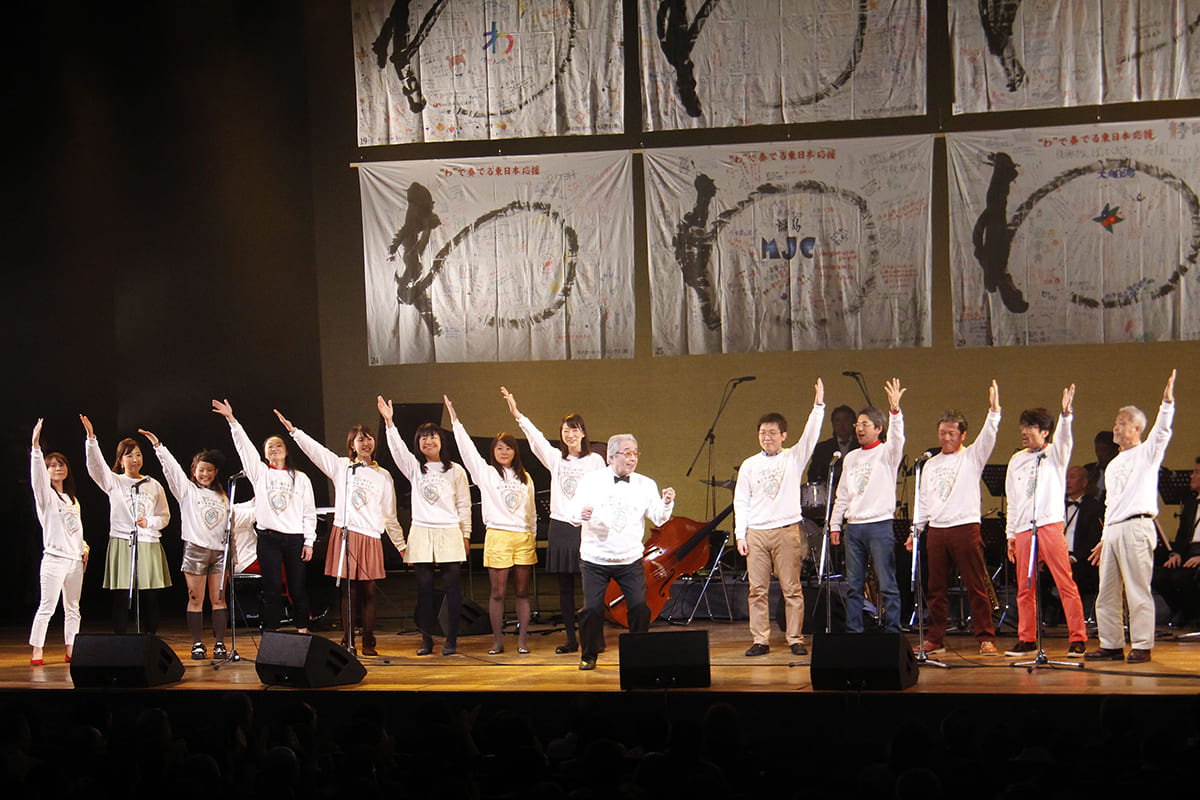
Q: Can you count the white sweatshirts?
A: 14